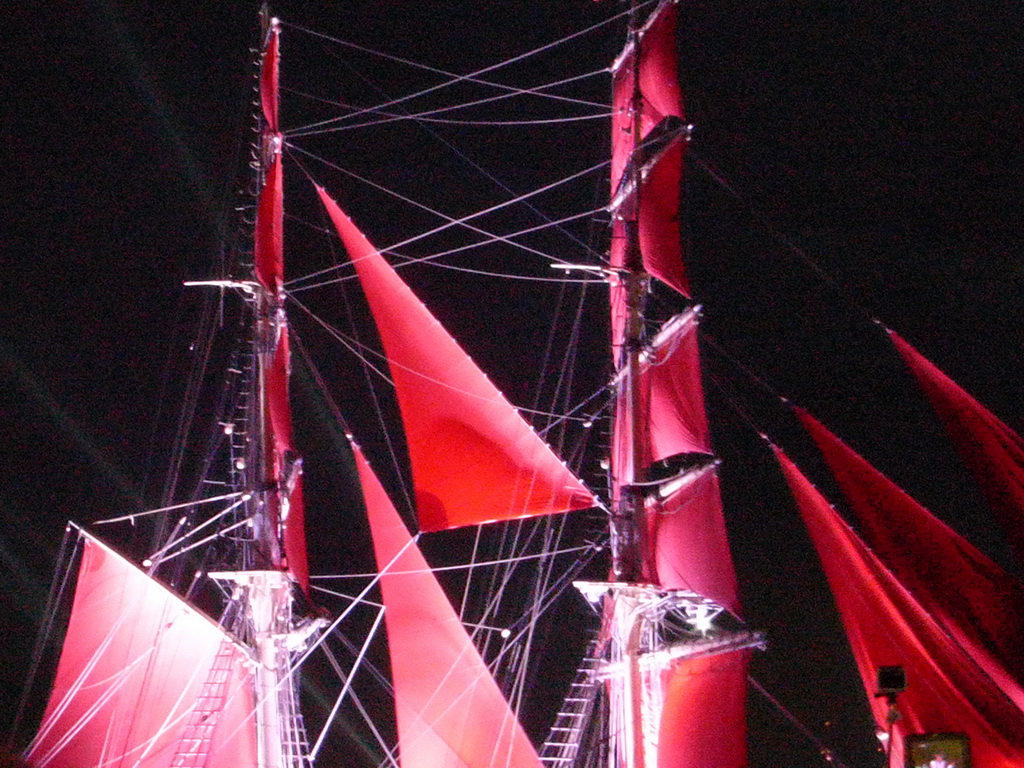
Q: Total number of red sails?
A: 15